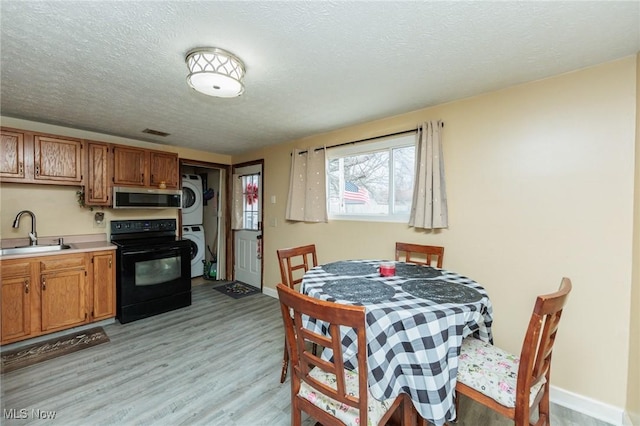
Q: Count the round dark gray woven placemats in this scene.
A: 4